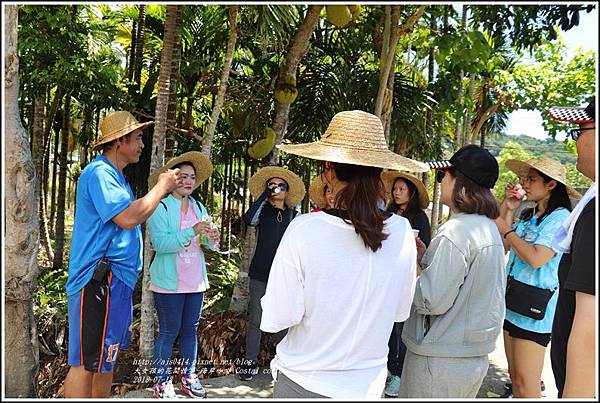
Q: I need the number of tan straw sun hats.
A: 7